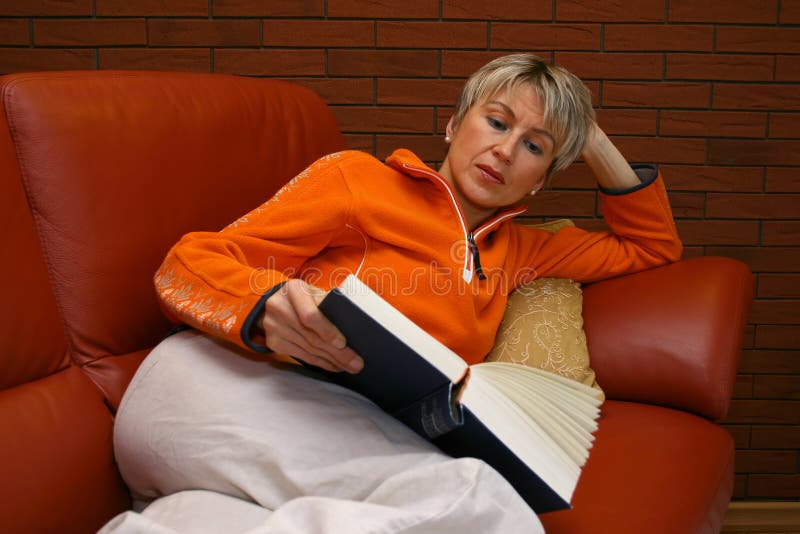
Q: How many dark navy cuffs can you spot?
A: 2